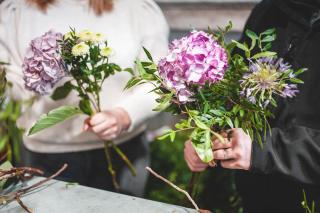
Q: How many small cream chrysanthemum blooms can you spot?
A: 5